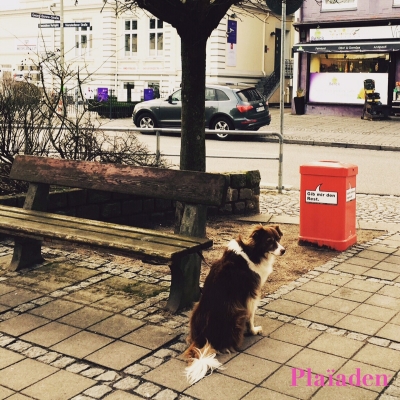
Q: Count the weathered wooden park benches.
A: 1